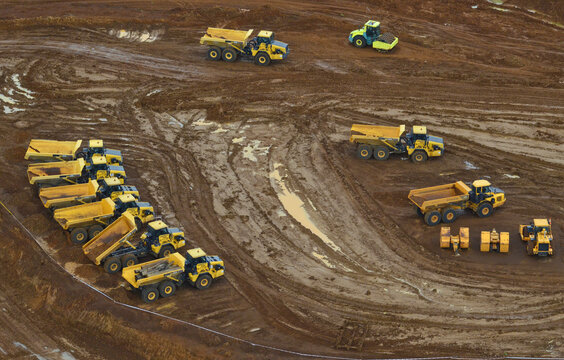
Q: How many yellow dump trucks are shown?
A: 9